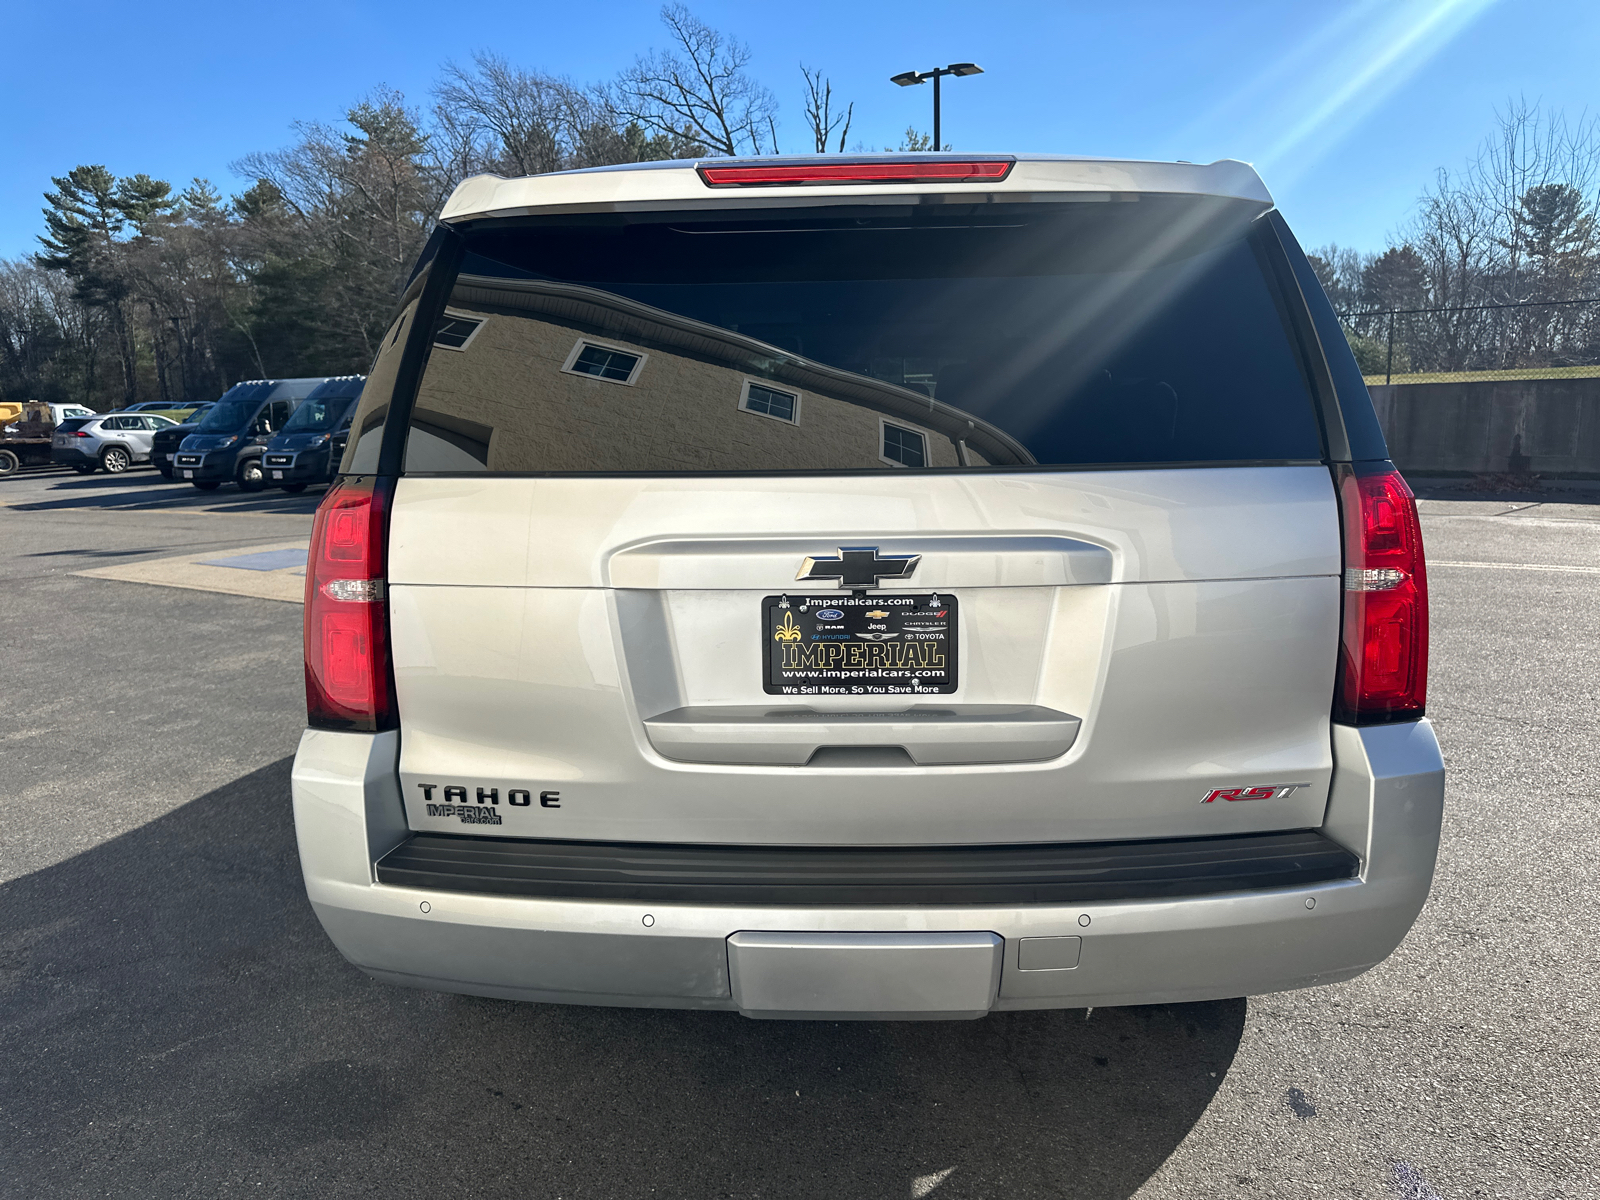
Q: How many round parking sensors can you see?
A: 4